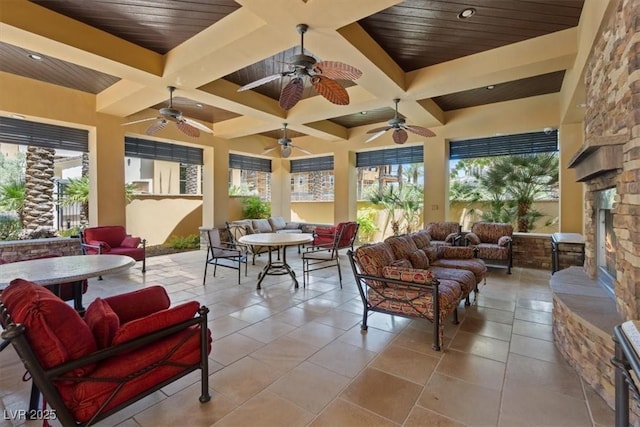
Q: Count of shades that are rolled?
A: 6